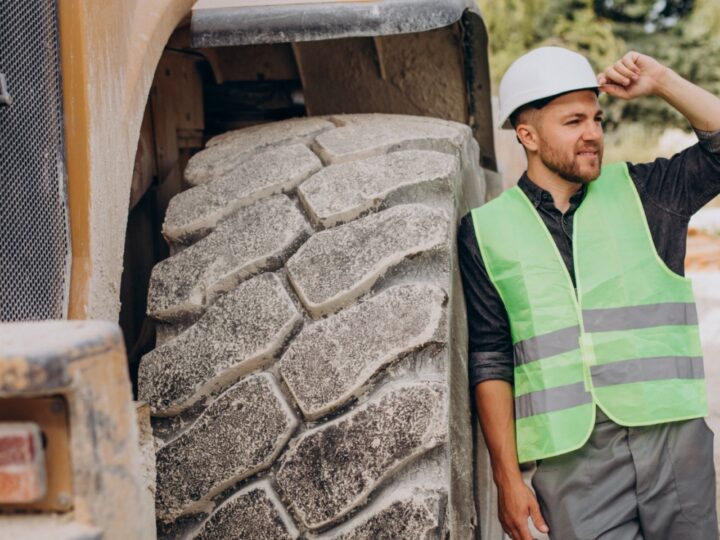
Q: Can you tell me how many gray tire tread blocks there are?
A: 12